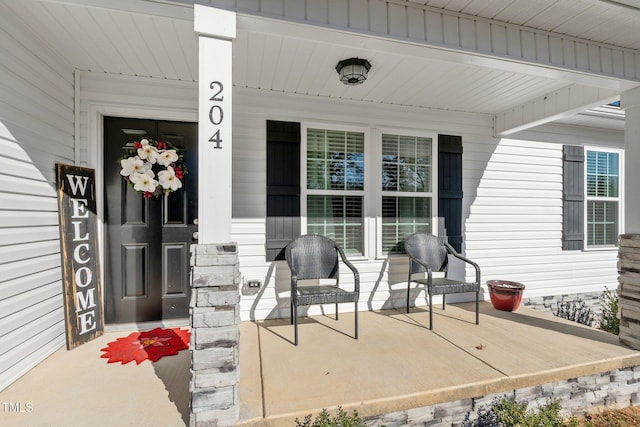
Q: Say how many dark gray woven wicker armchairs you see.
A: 2